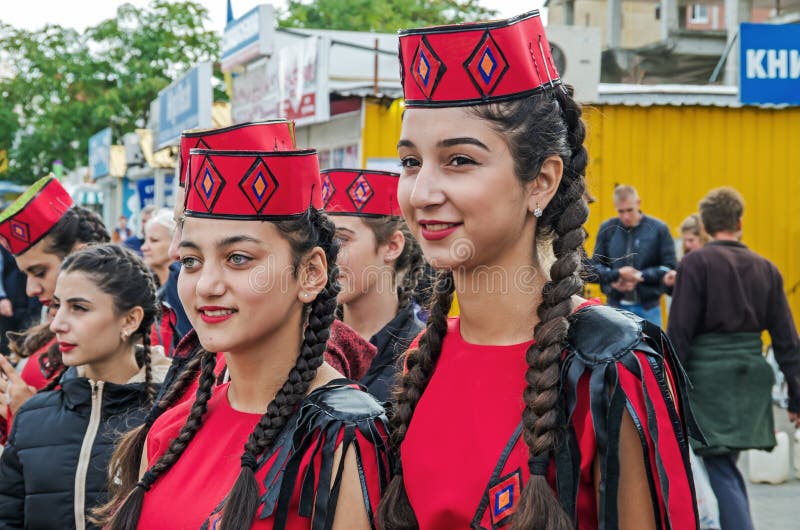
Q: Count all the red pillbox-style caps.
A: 5